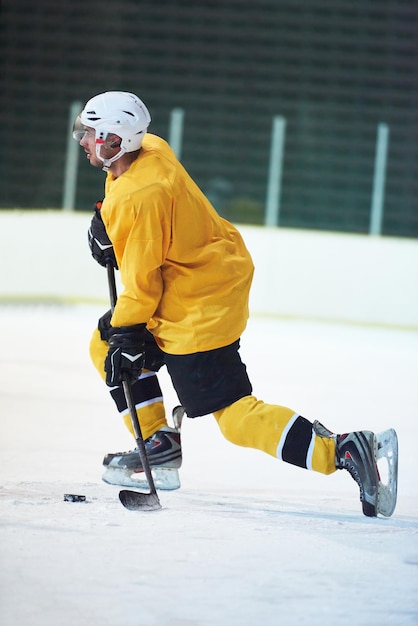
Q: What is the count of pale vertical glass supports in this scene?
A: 4